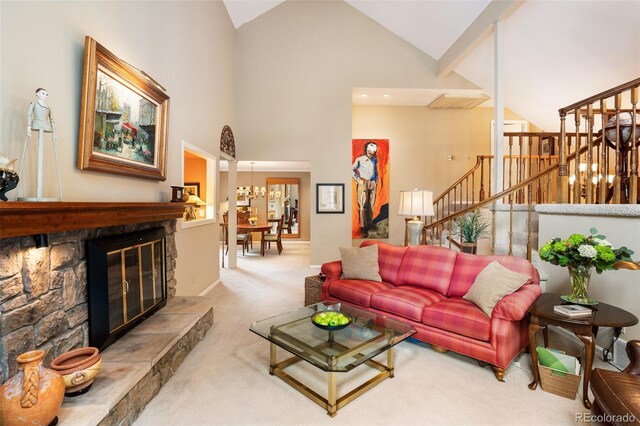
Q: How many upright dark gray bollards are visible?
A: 0